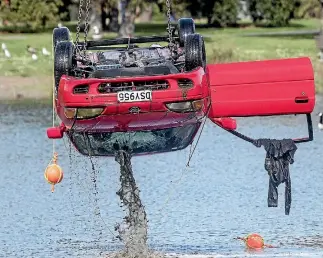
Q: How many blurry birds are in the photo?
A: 5